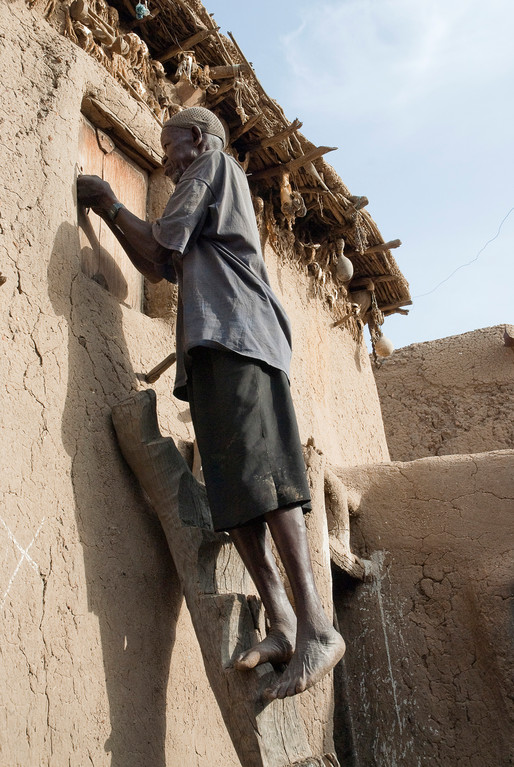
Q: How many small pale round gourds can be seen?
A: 2